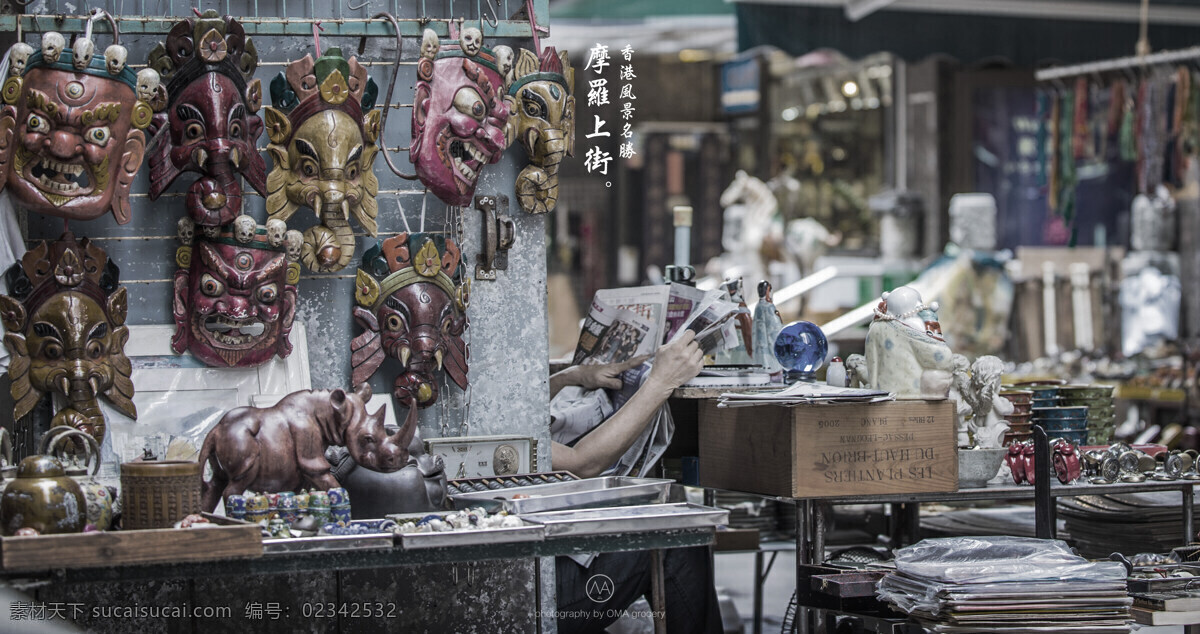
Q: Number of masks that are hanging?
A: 8